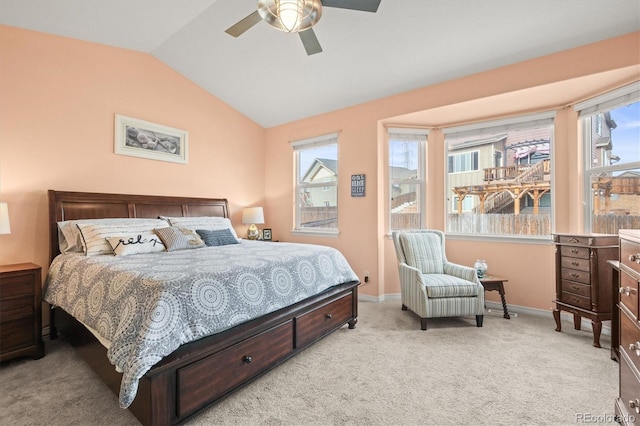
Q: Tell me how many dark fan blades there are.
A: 3